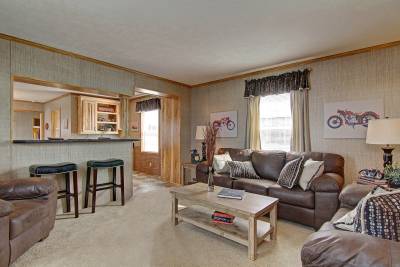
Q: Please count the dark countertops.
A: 1